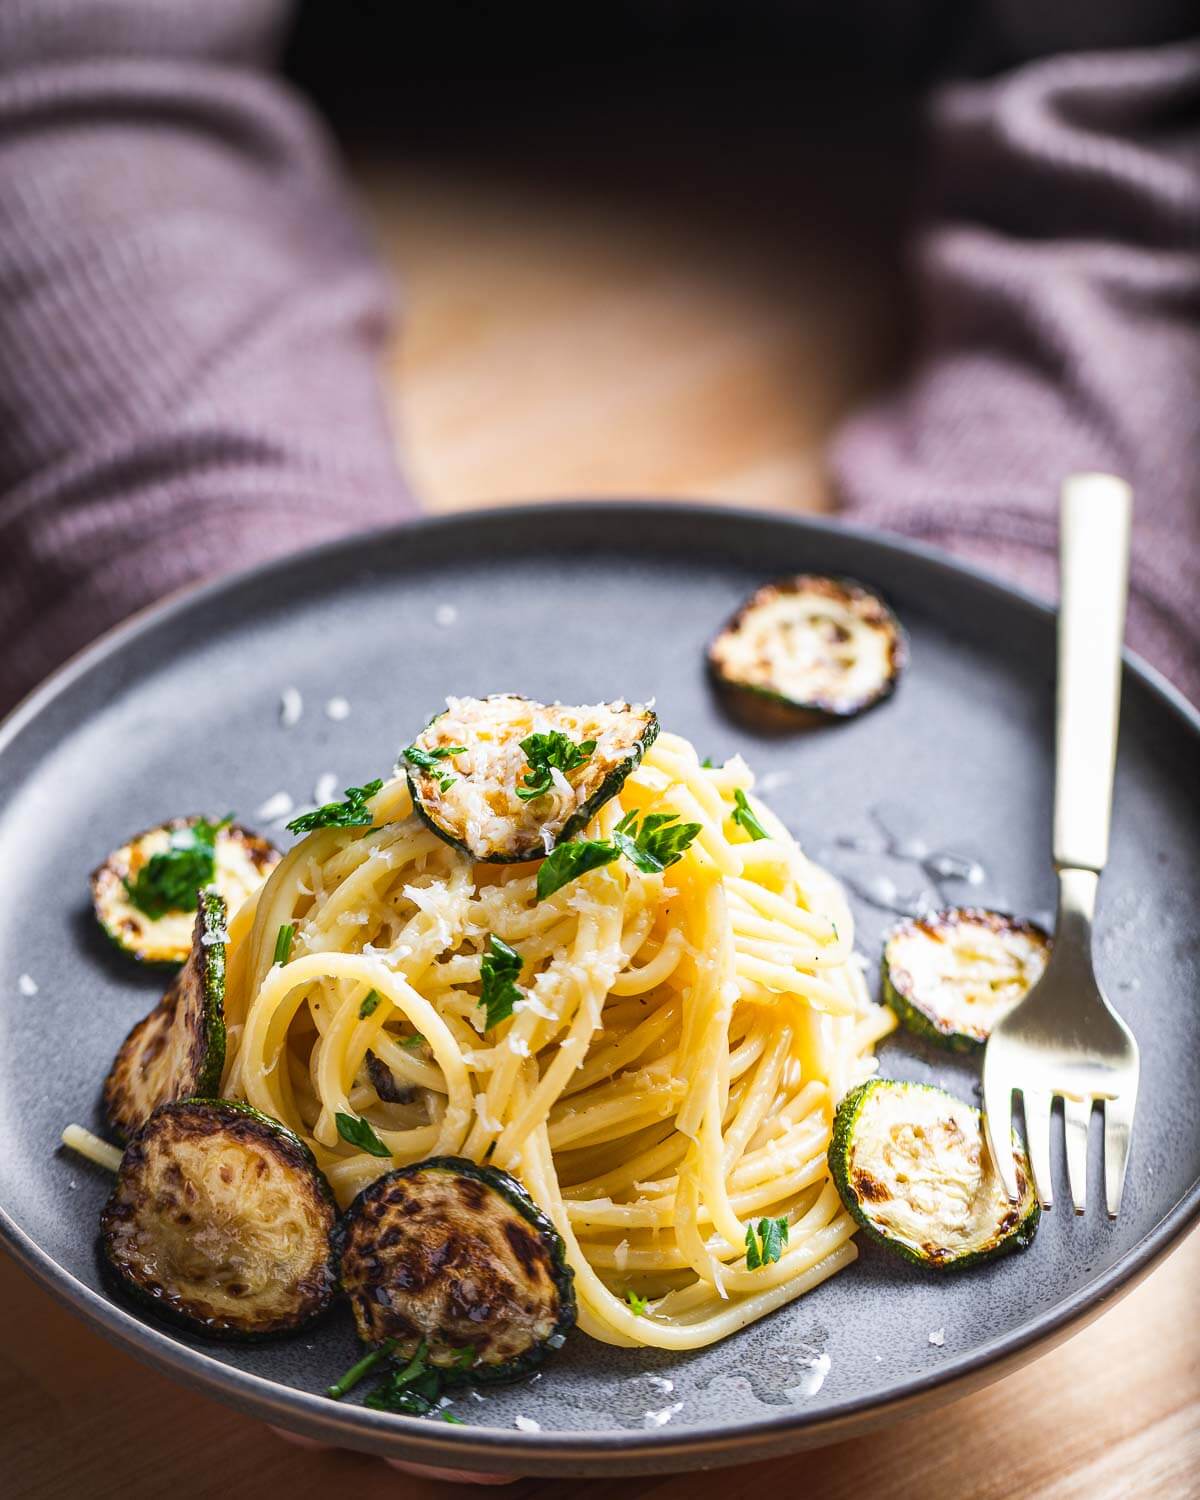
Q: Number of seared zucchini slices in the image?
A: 8